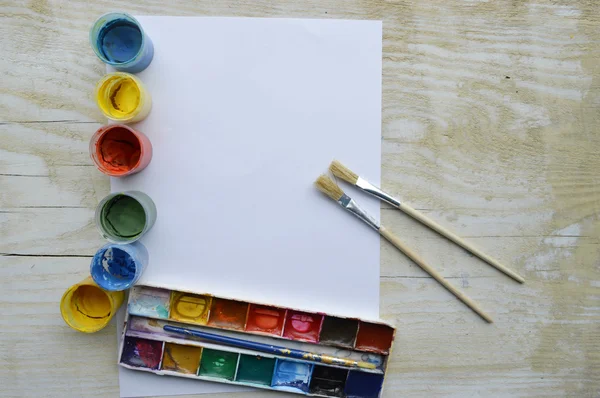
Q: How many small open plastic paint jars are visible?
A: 6